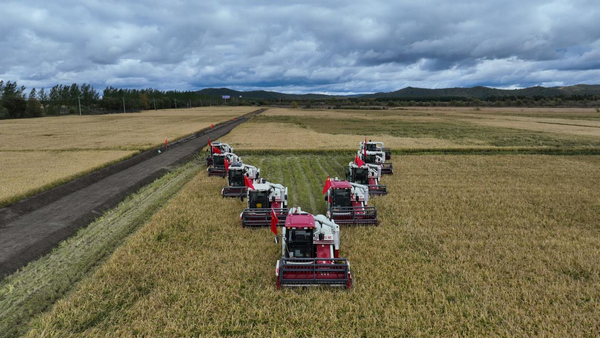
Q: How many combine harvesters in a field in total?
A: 9